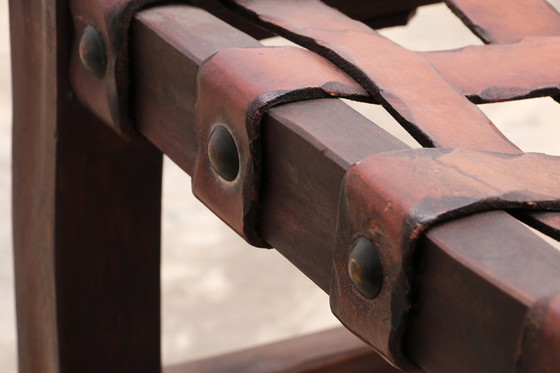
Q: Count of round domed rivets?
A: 3